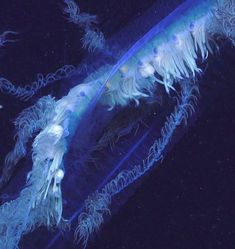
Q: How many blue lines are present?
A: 2